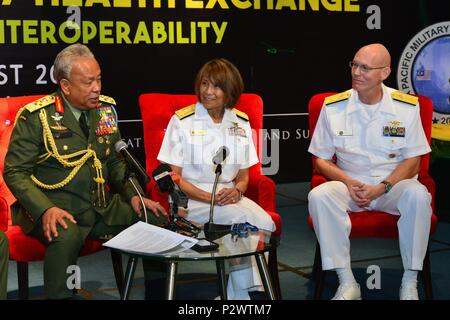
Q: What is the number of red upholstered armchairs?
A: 3